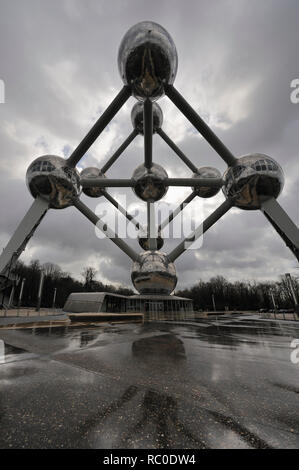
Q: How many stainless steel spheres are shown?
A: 9